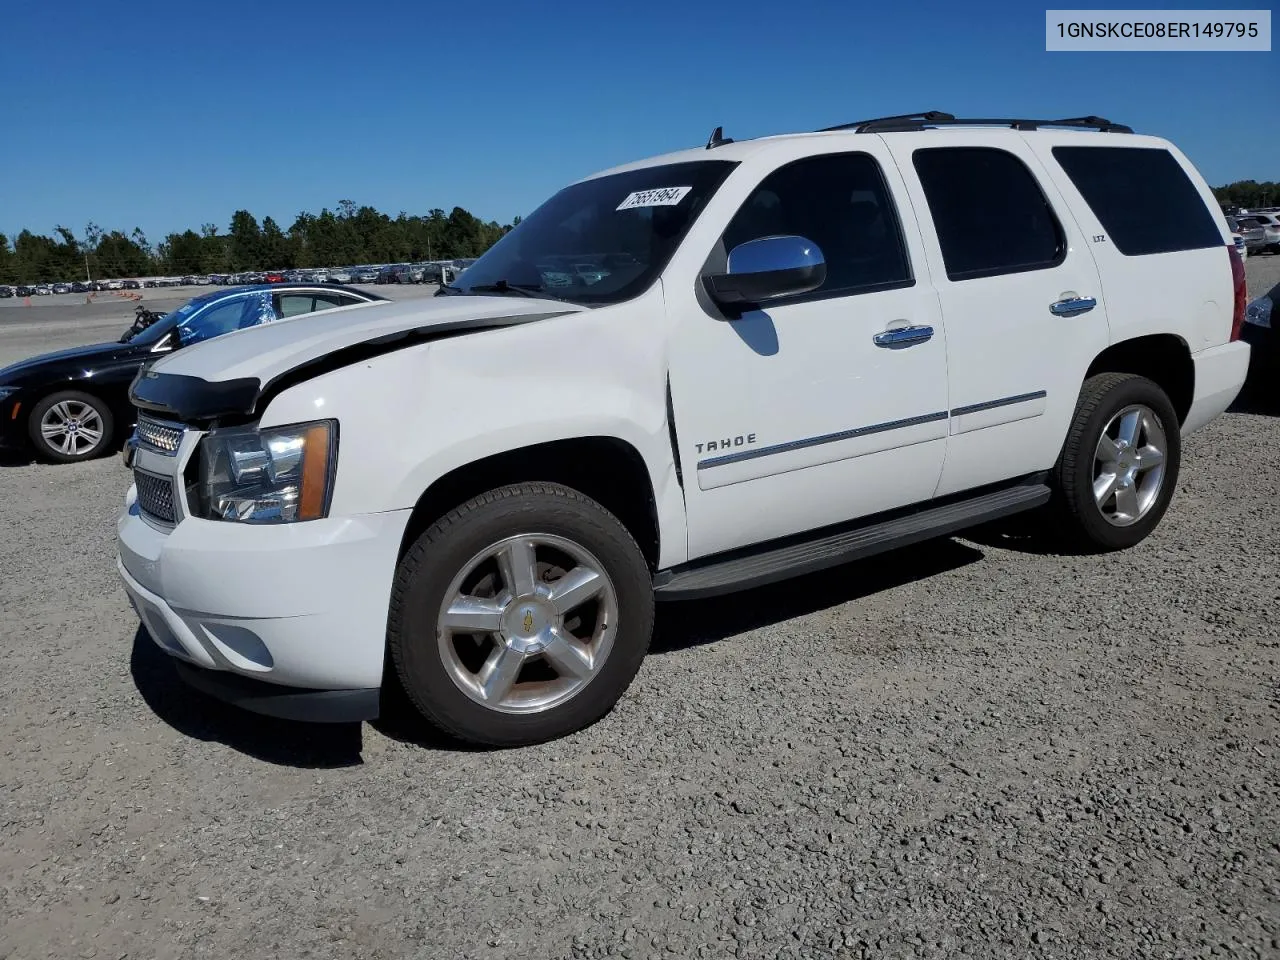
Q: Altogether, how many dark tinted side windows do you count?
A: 3